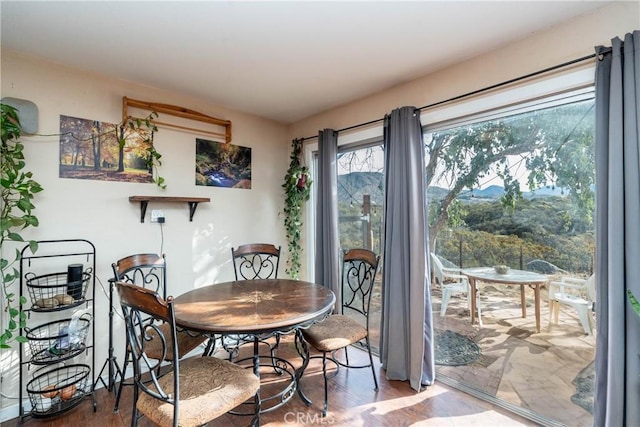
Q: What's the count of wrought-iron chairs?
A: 4